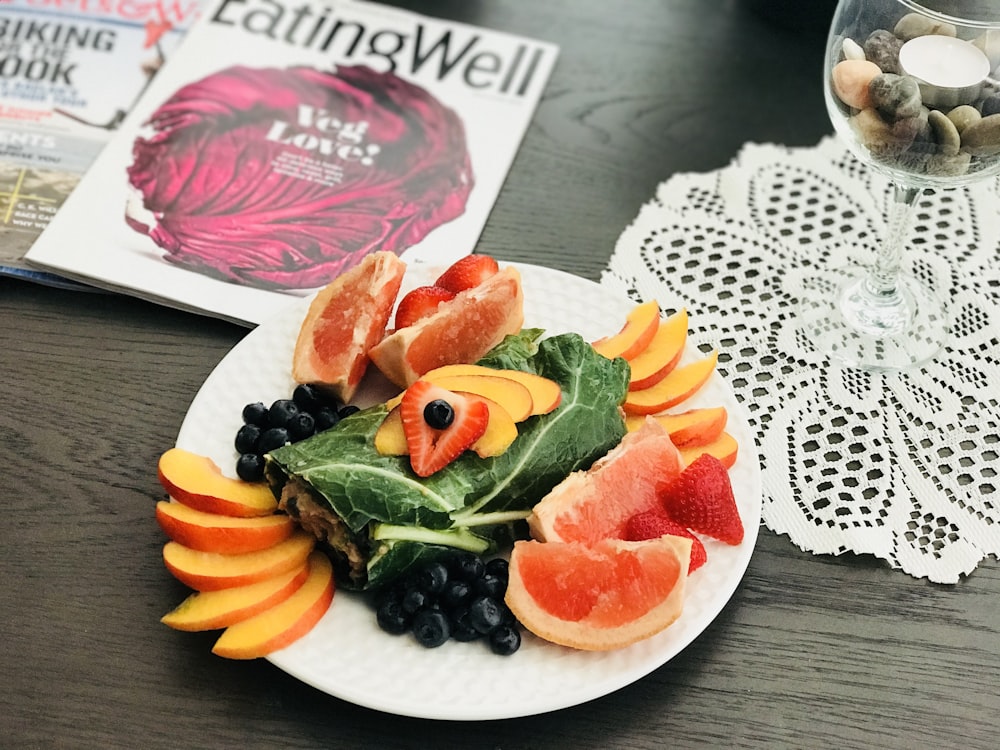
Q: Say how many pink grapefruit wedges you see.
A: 4